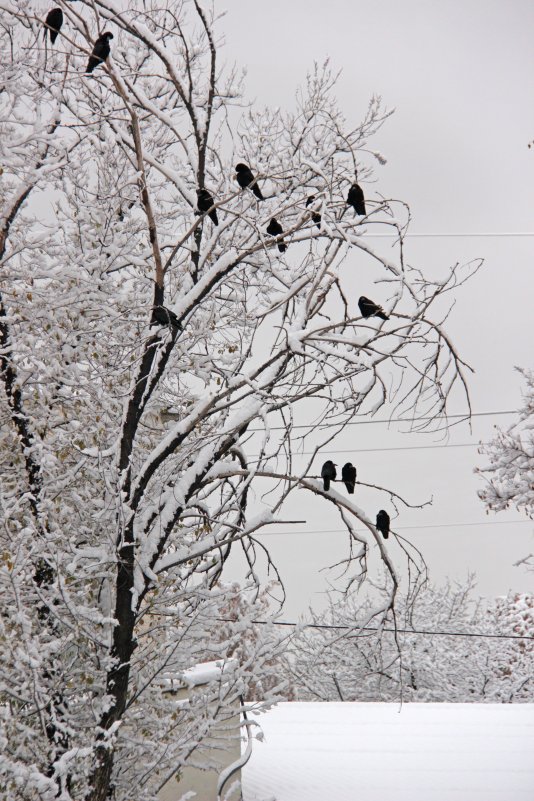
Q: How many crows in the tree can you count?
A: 12